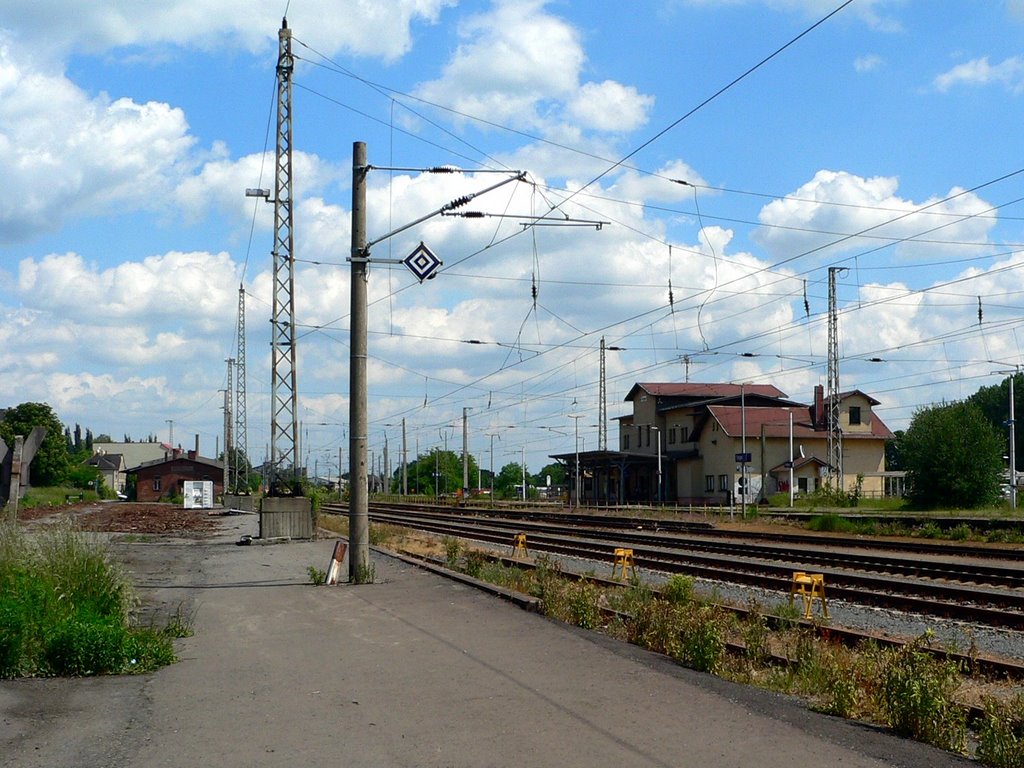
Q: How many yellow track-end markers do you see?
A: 3